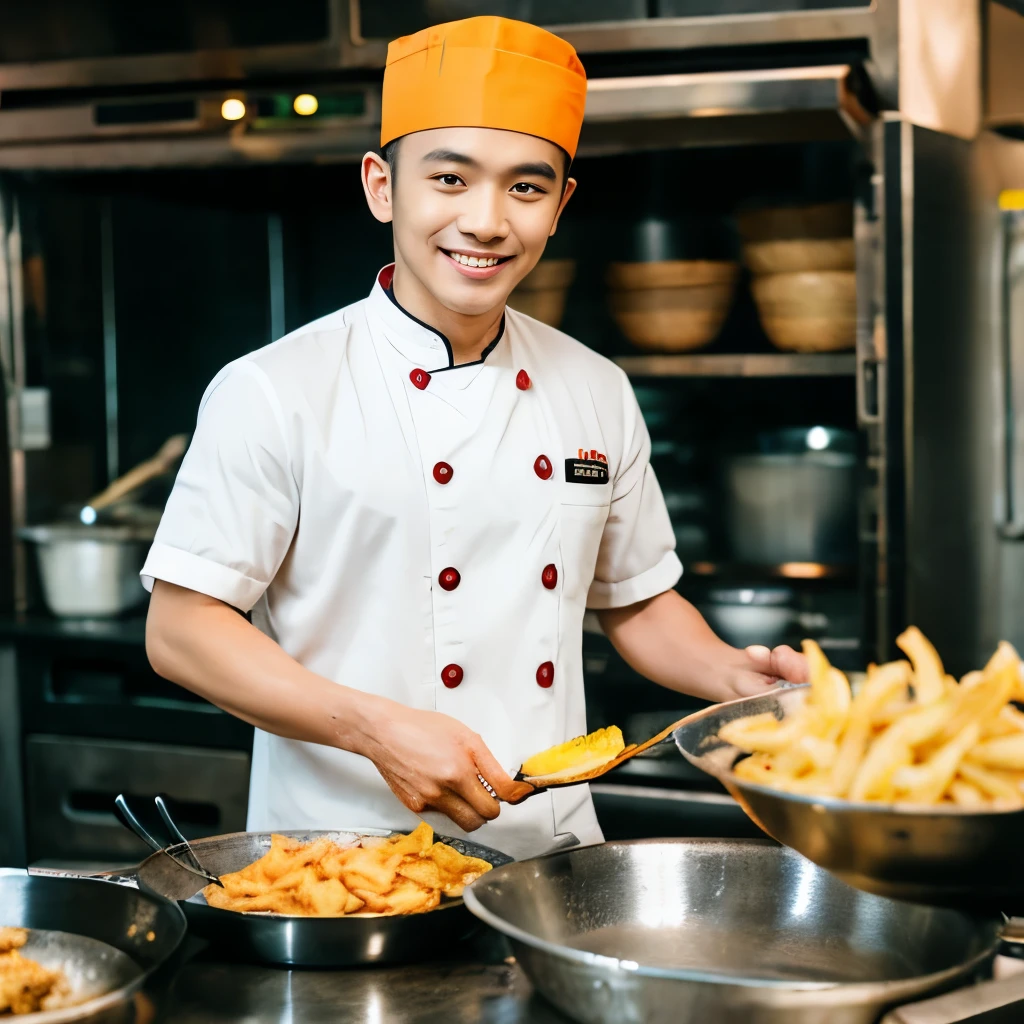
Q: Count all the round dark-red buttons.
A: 8